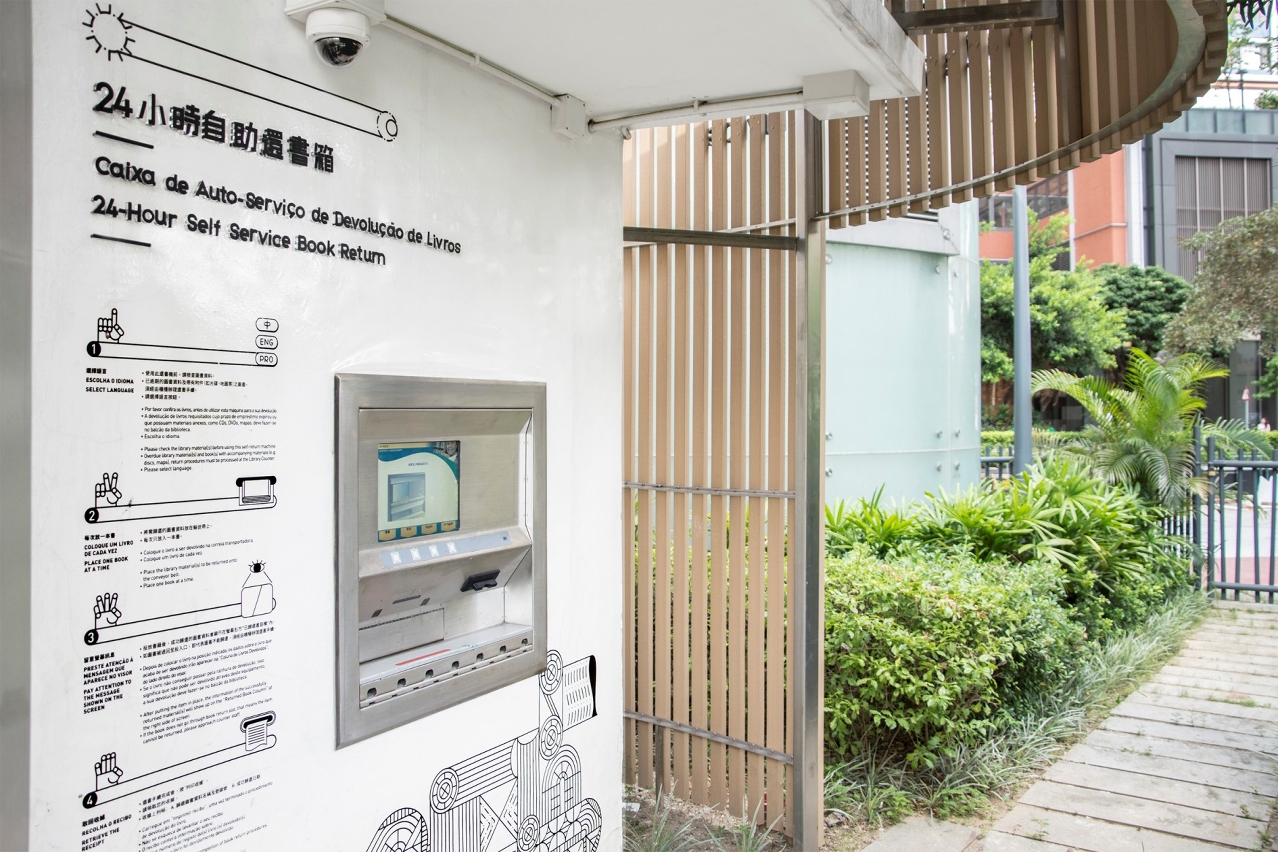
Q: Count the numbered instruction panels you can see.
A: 4